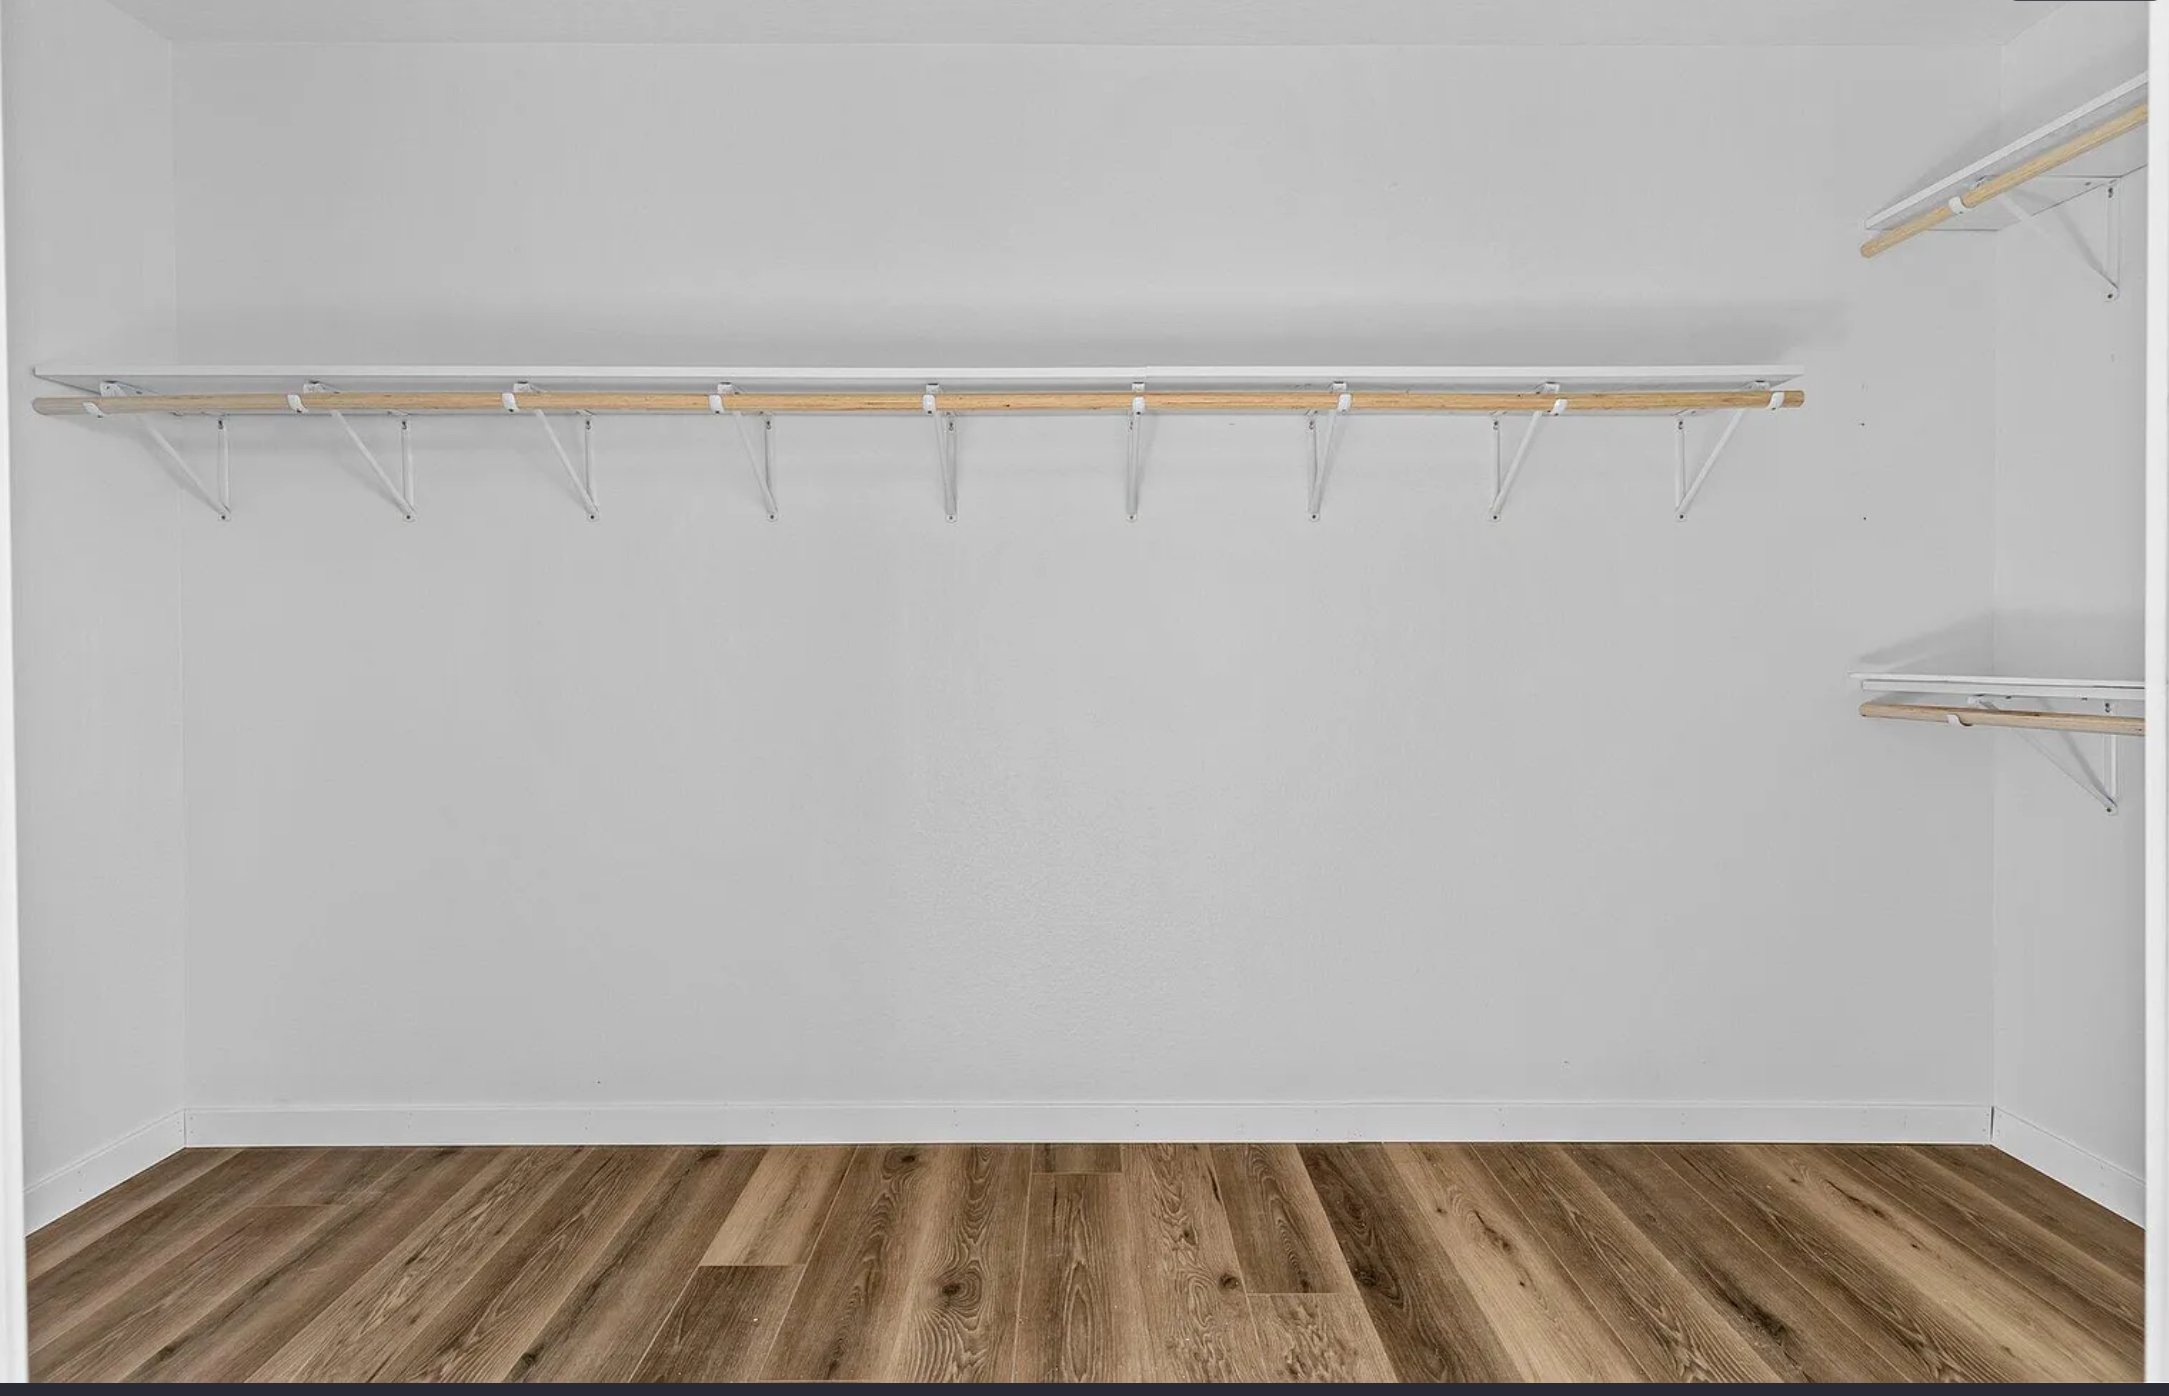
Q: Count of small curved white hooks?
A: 11